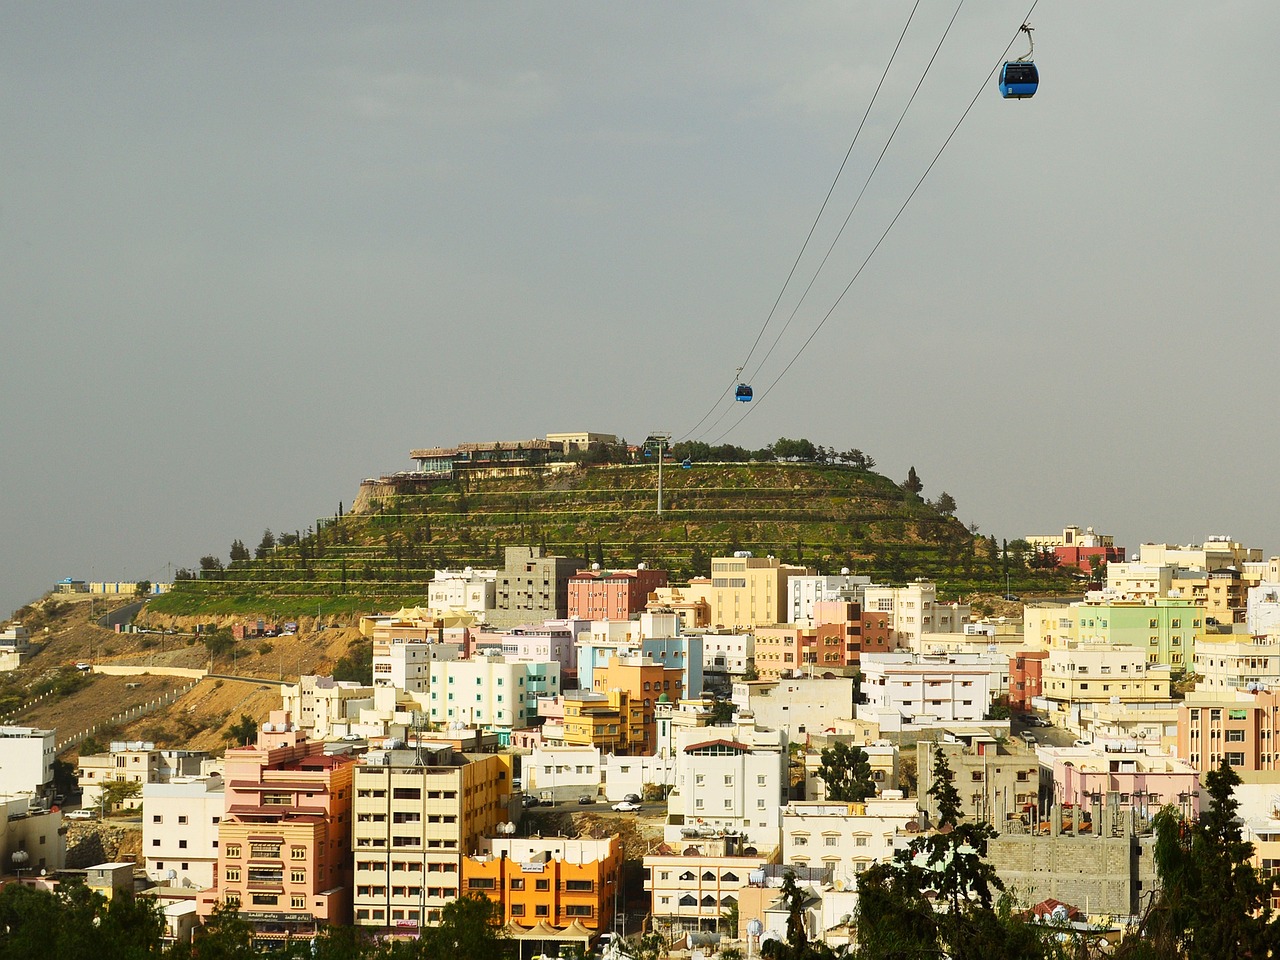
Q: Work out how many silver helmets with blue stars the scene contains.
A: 0